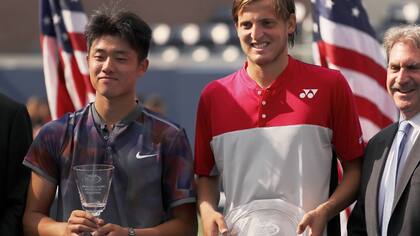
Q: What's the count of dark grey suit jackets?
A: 1